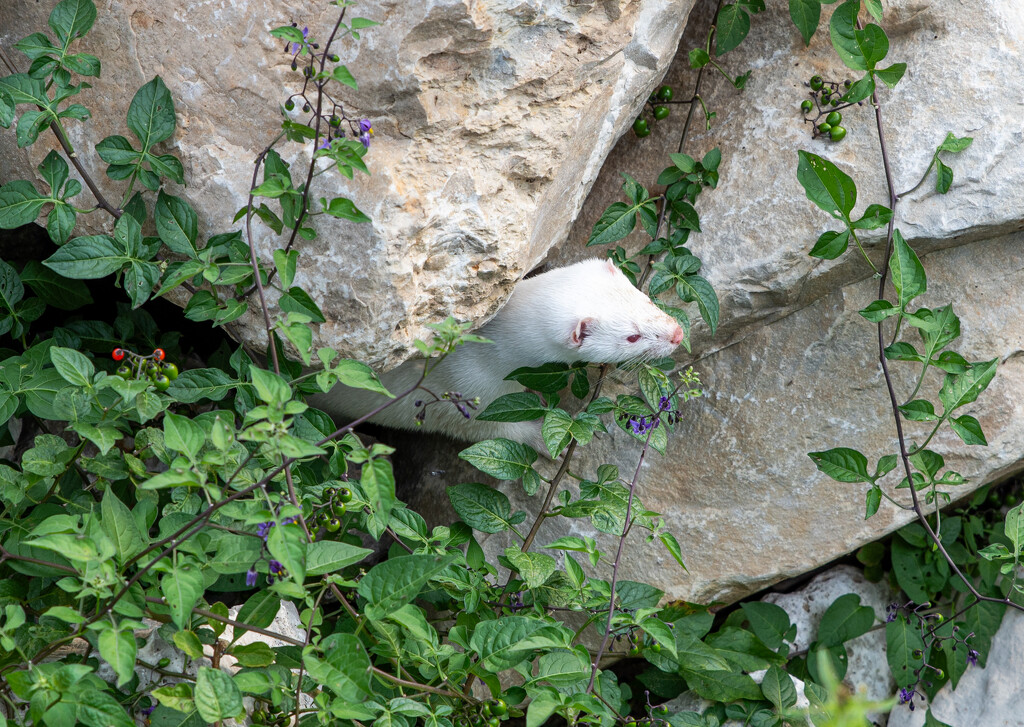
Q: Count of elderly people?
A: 0